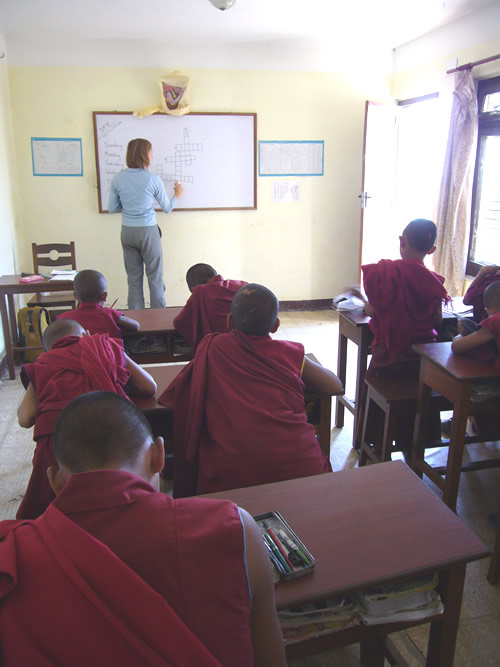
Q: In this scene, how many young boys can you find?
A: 8